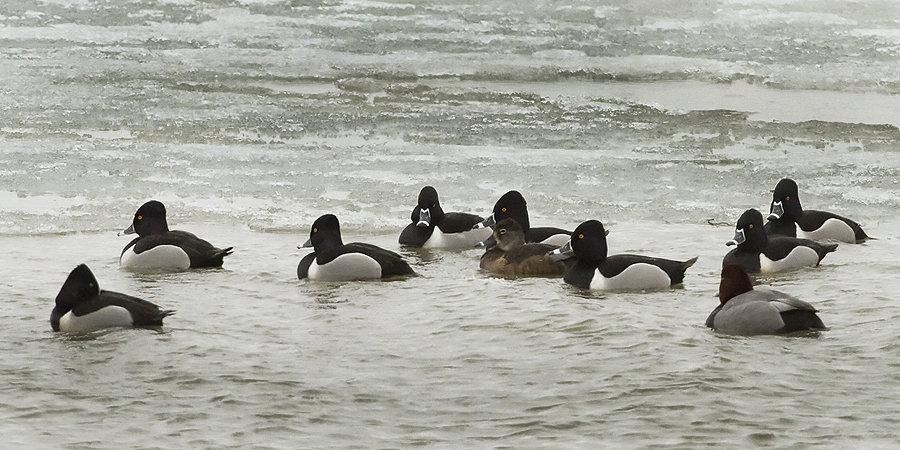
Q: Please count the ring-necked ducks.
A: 9